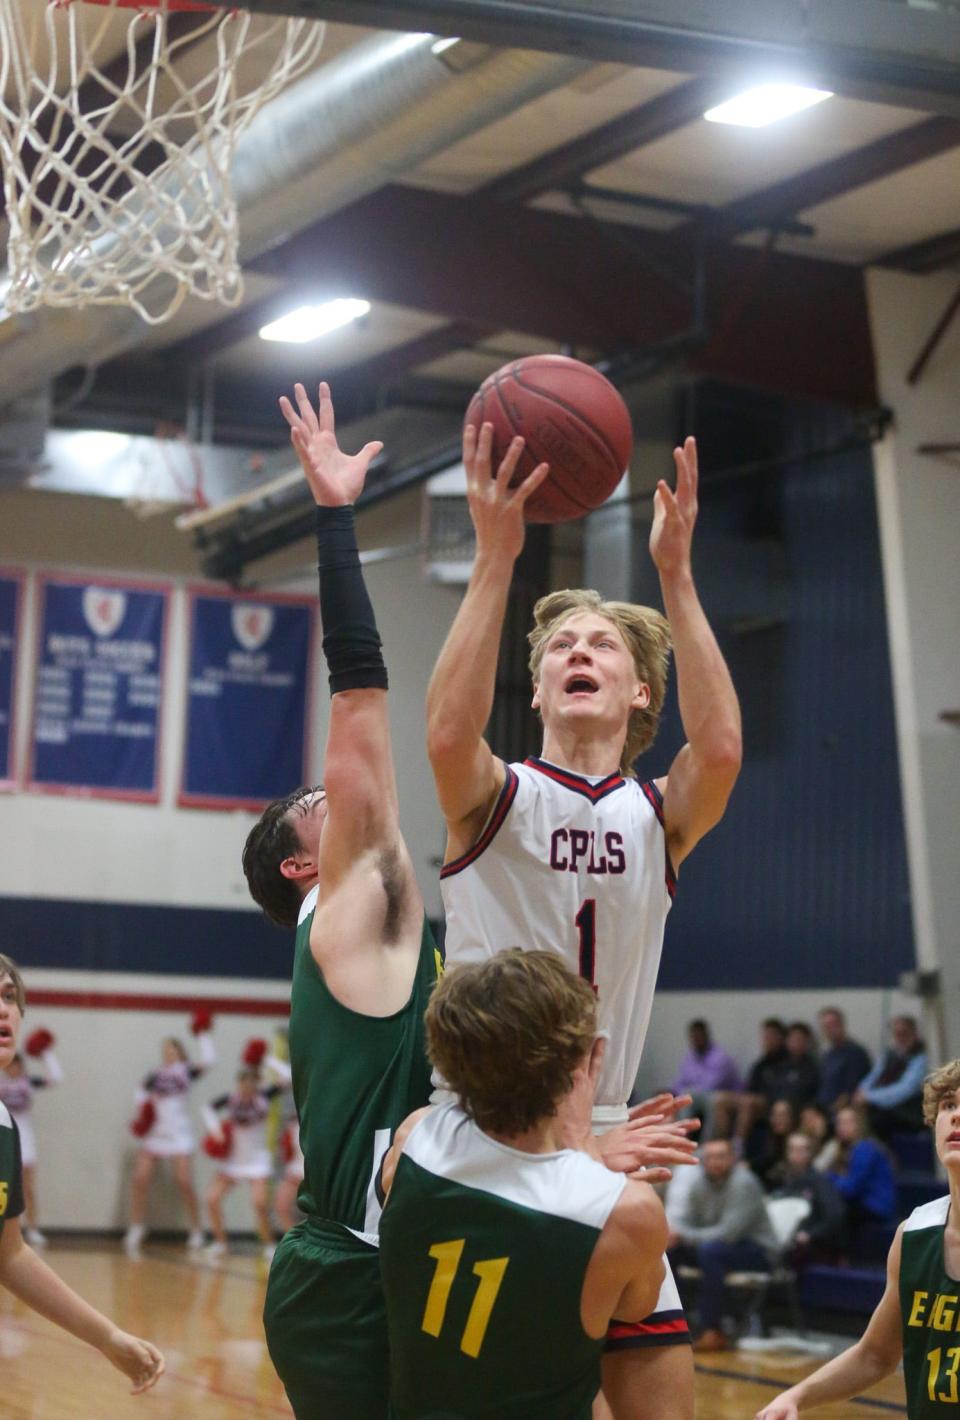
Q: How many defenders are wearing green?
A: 4